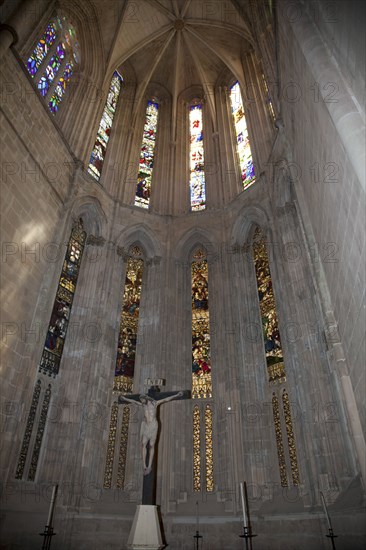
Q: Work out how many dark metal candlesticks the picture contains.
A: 4